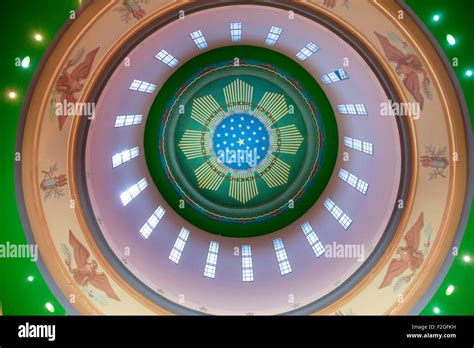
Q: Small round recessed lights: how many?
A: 11